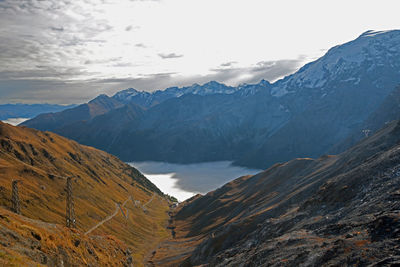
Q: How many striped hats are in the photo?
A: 0